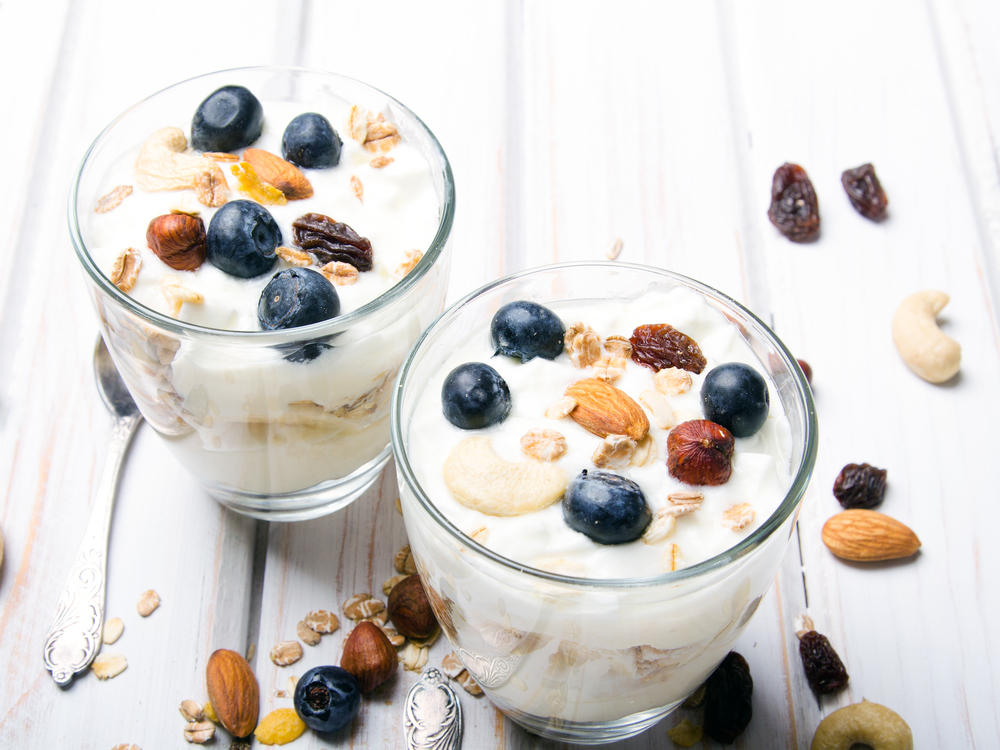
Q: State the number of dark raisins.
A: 7